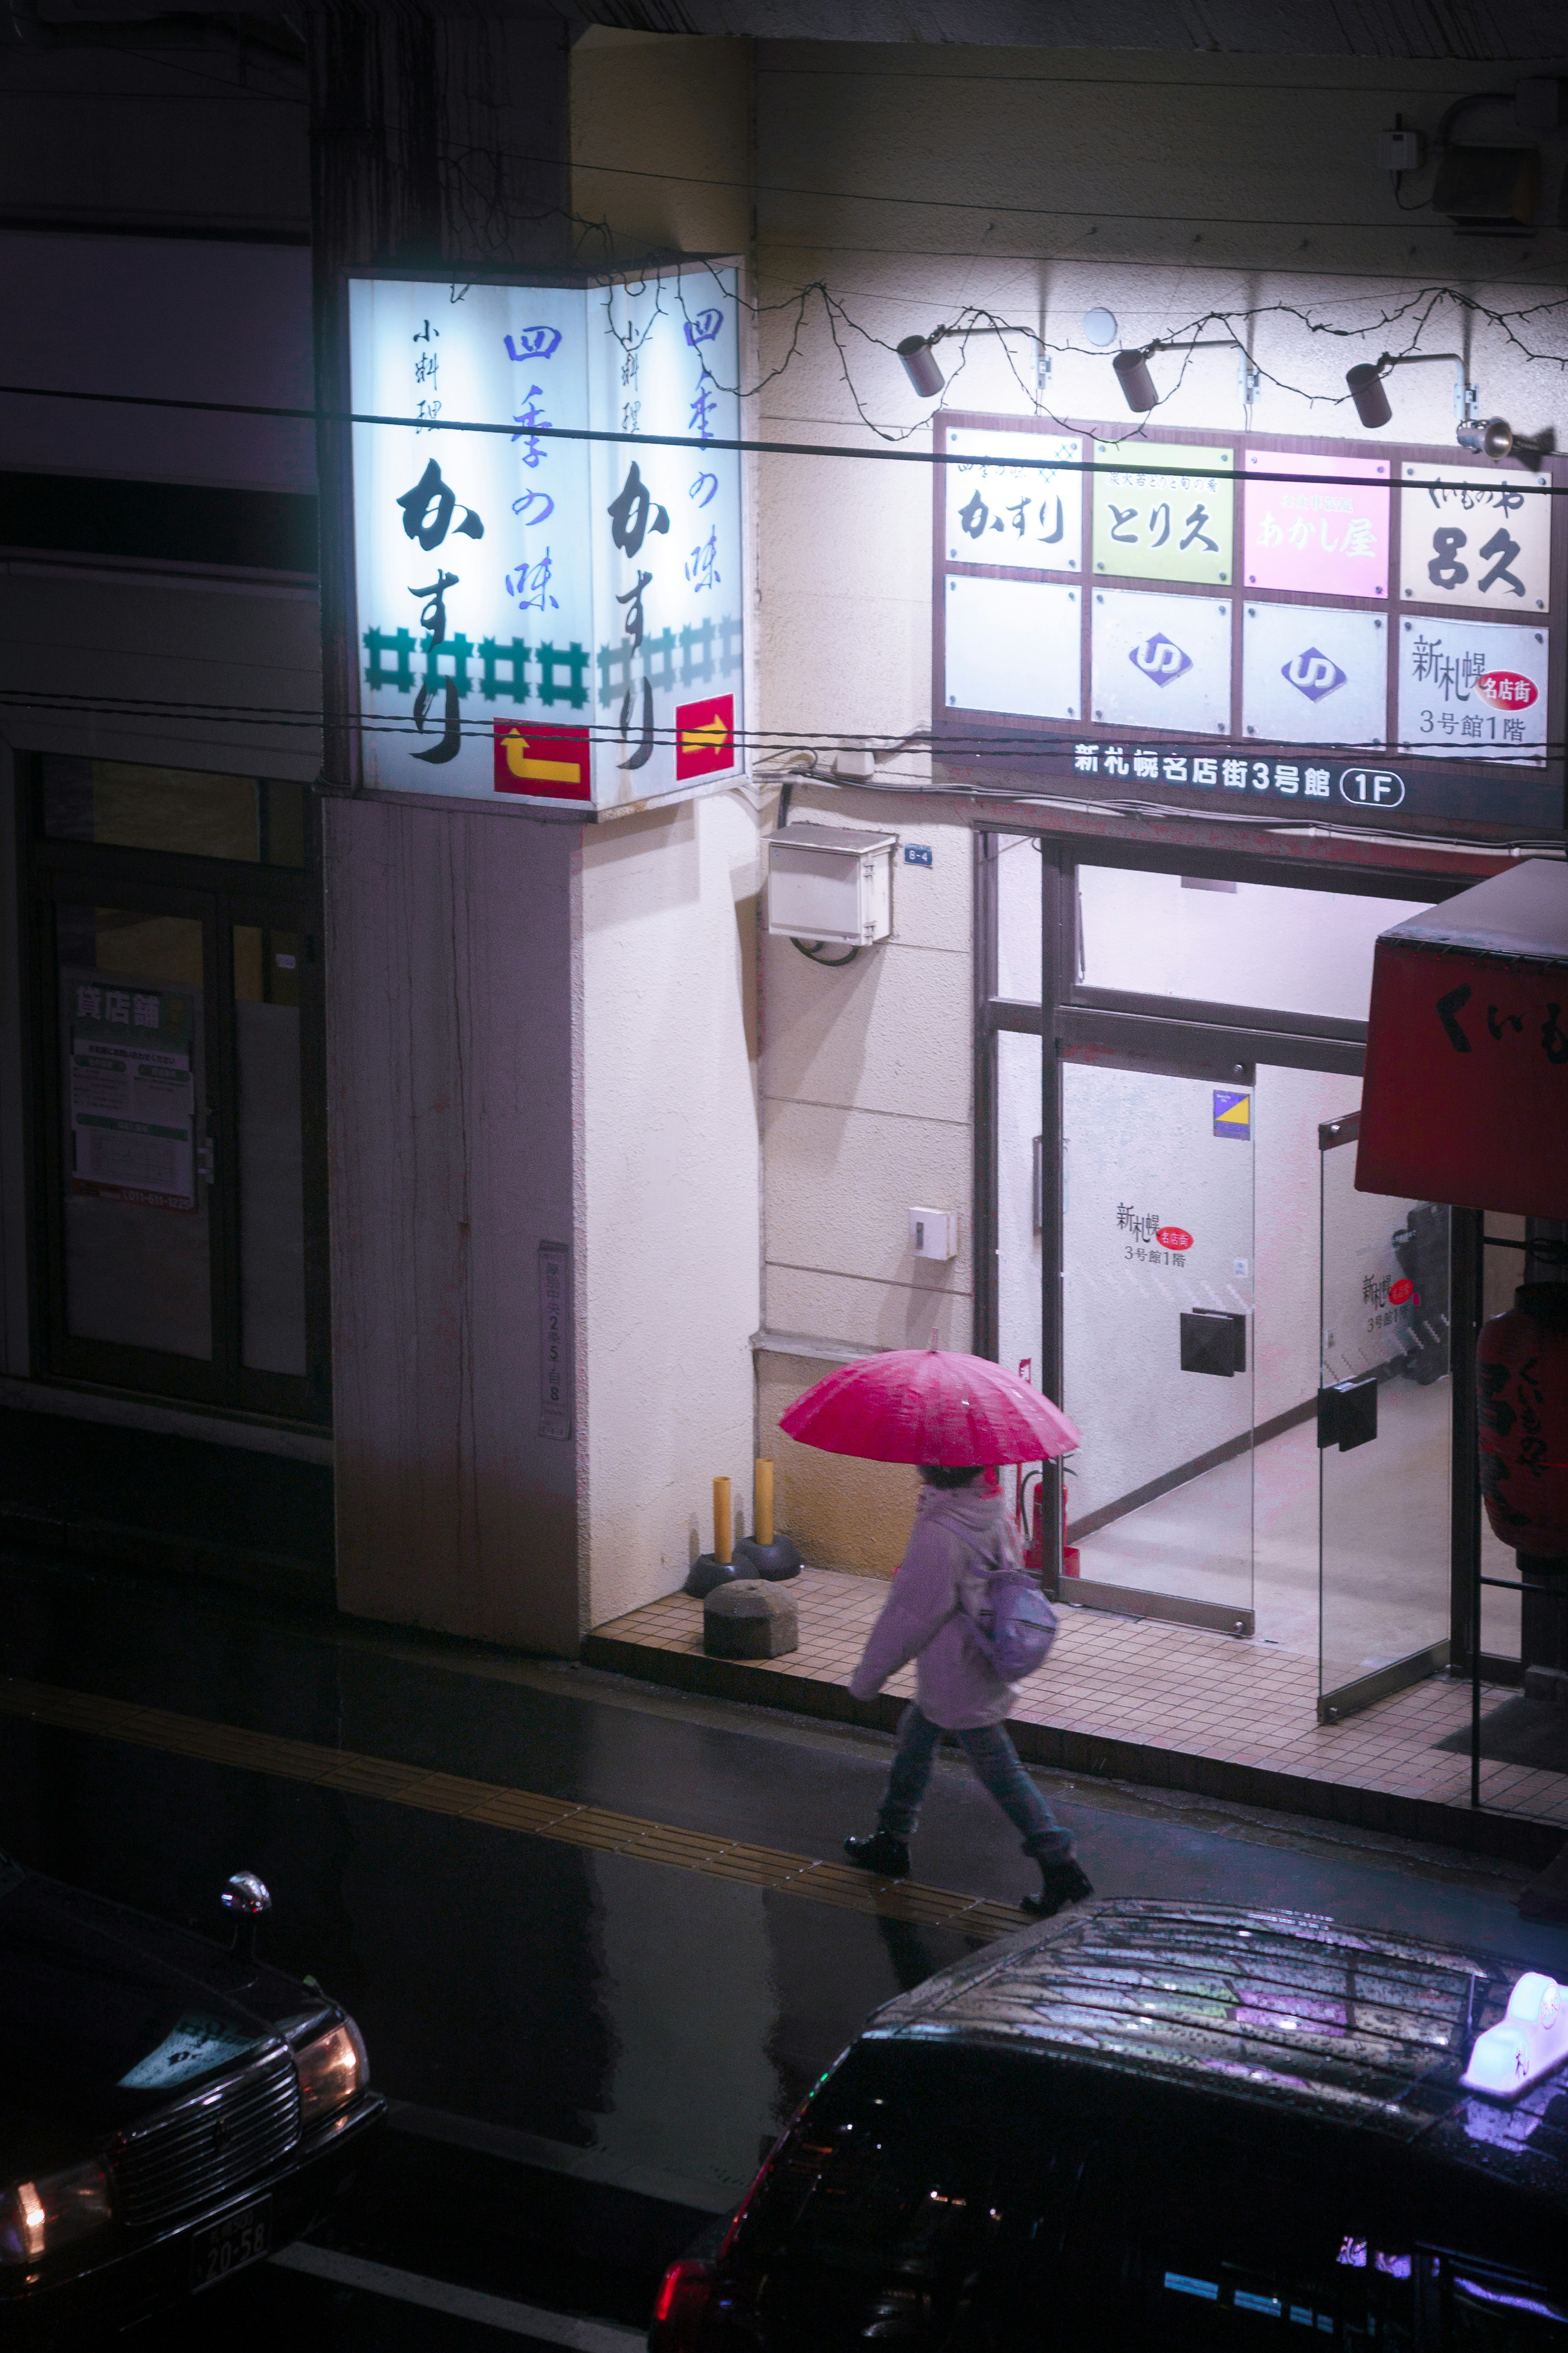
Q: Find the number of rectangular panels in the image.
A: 8